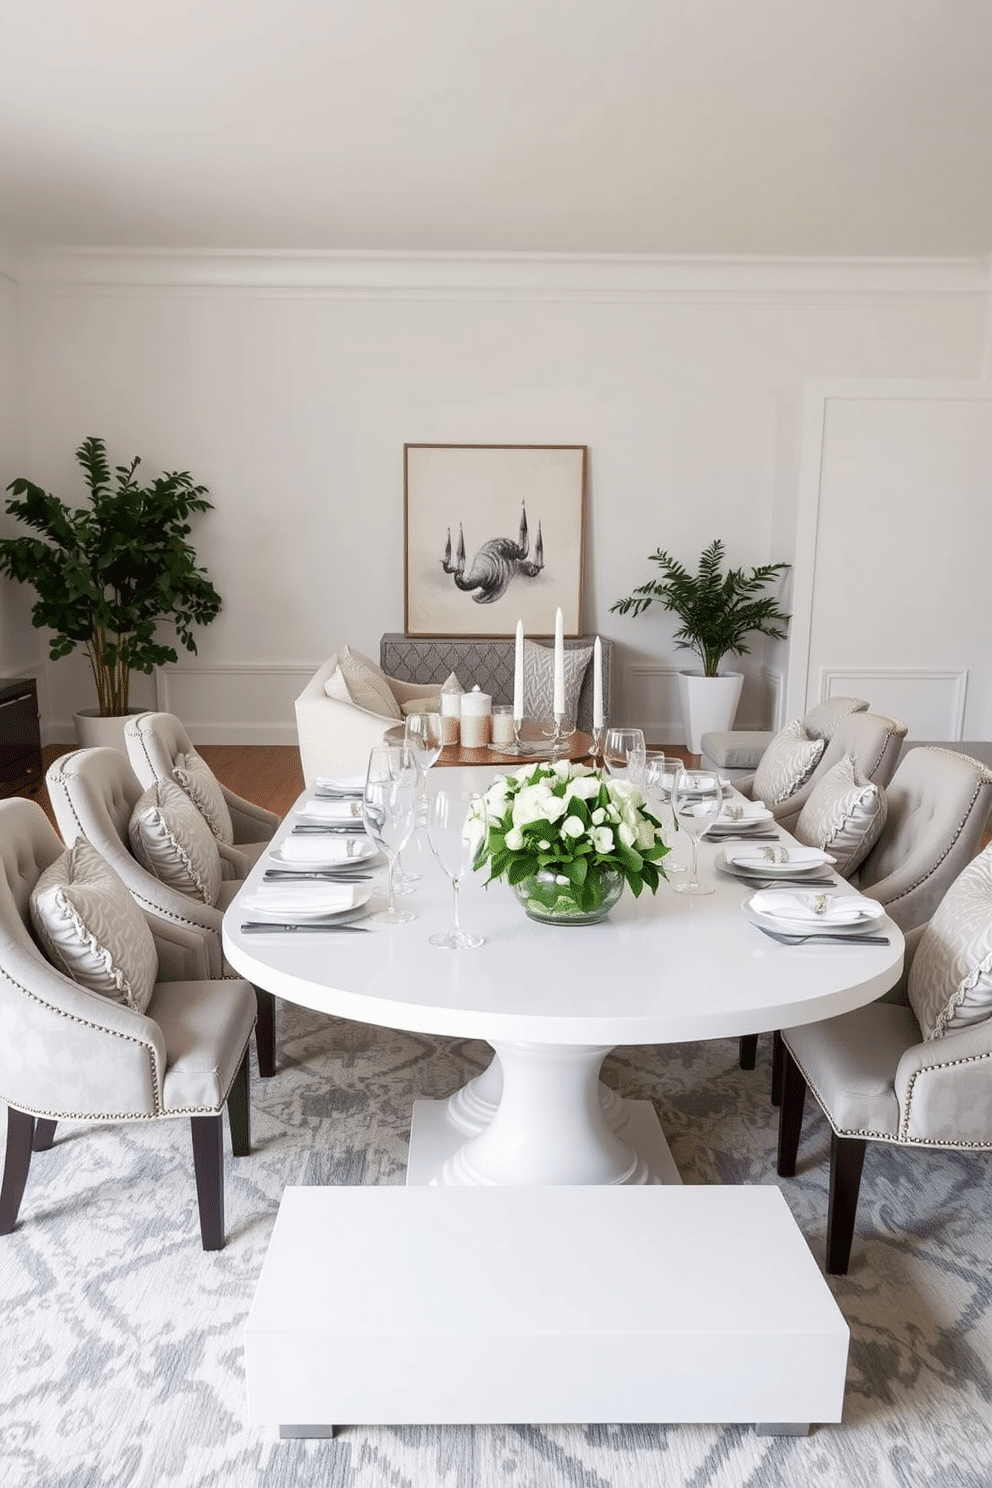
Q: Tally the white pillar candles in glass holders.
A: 3